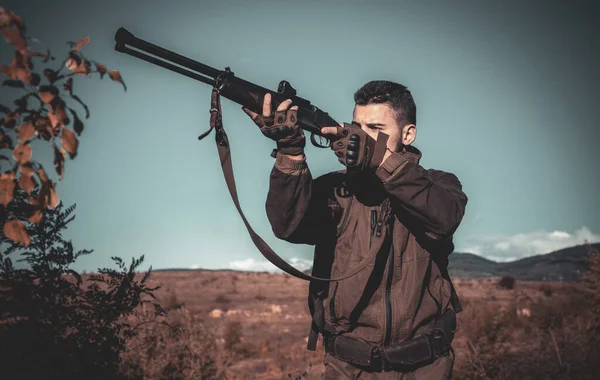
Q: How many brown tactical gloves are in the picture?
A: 2